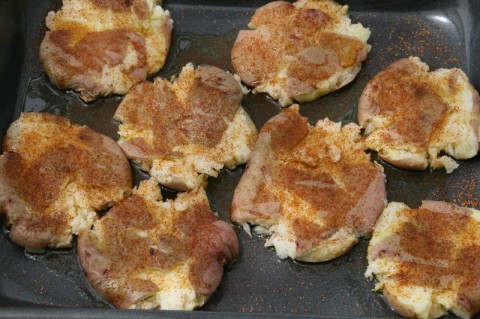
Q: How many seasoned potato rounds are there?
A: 8